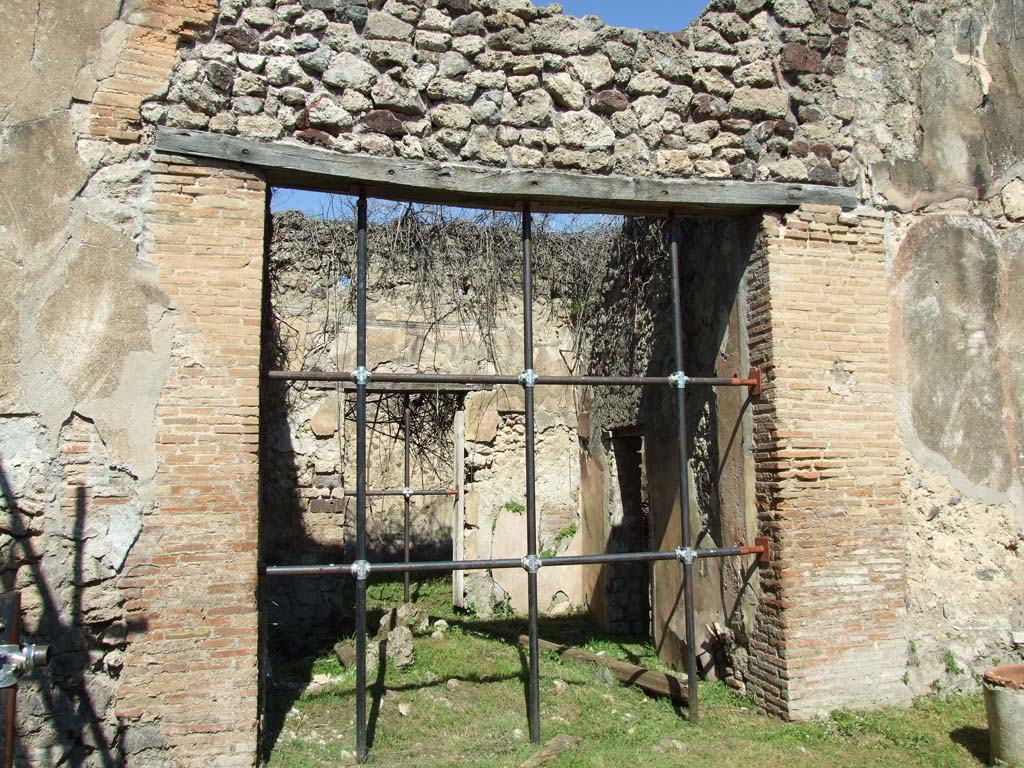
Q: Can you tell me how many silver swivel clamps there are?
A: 8